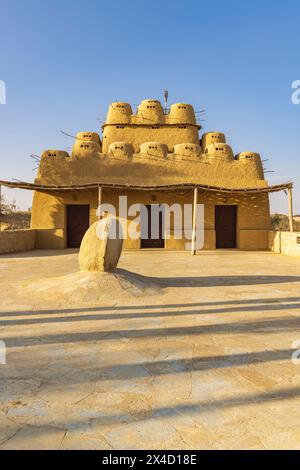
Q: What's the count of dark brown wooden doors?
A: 3